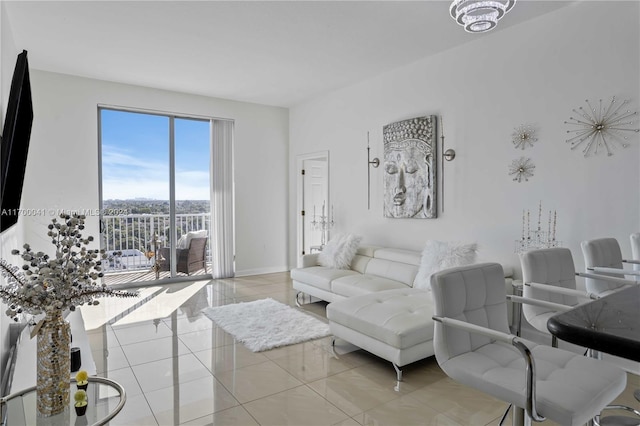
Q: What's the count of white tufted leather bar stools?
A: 4